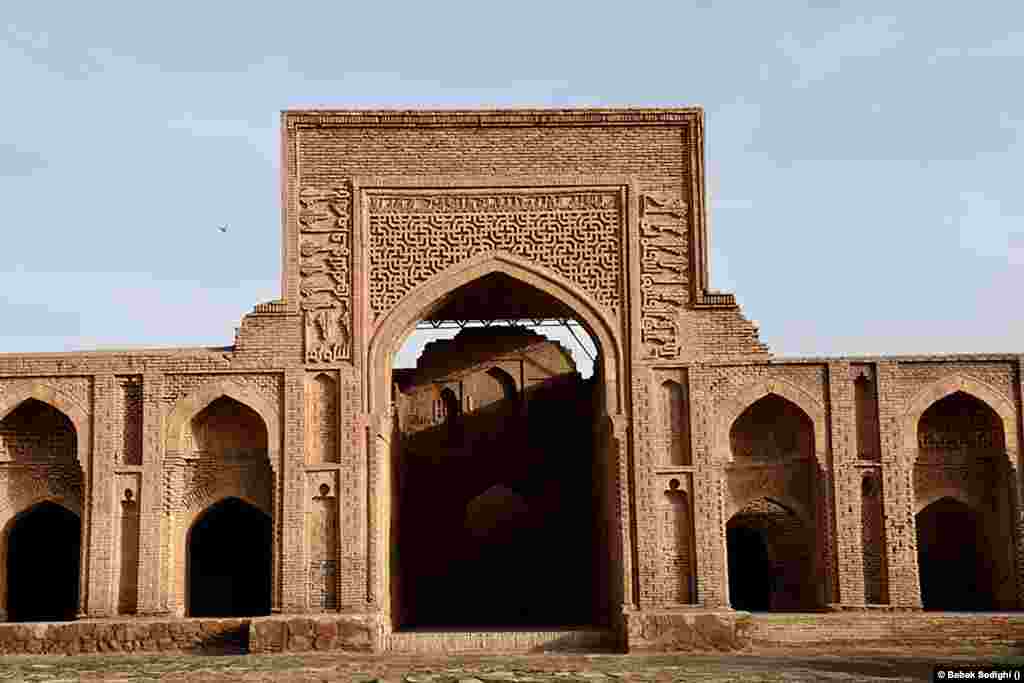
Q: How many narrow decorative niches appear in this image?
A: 8